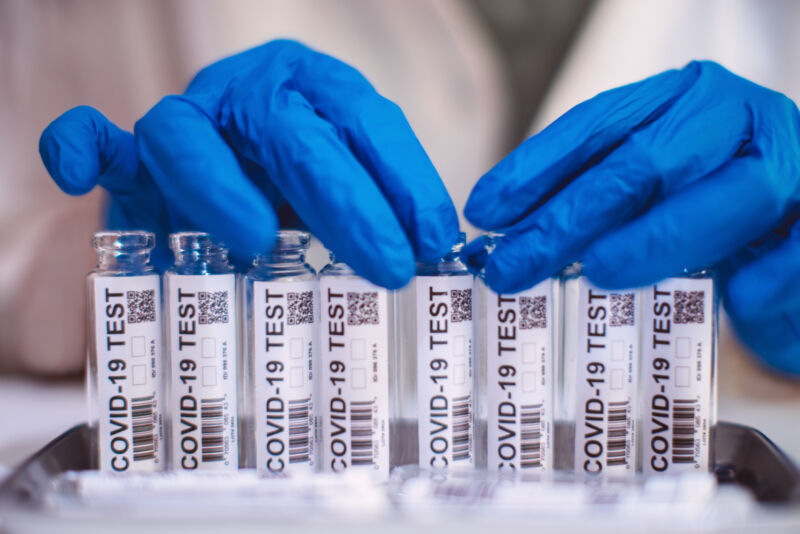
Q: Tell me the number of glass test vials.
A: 8